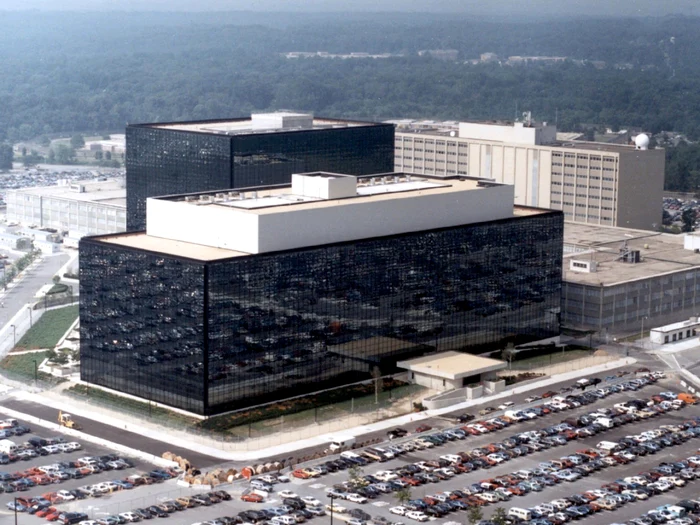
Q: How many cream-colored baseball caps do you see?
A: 0